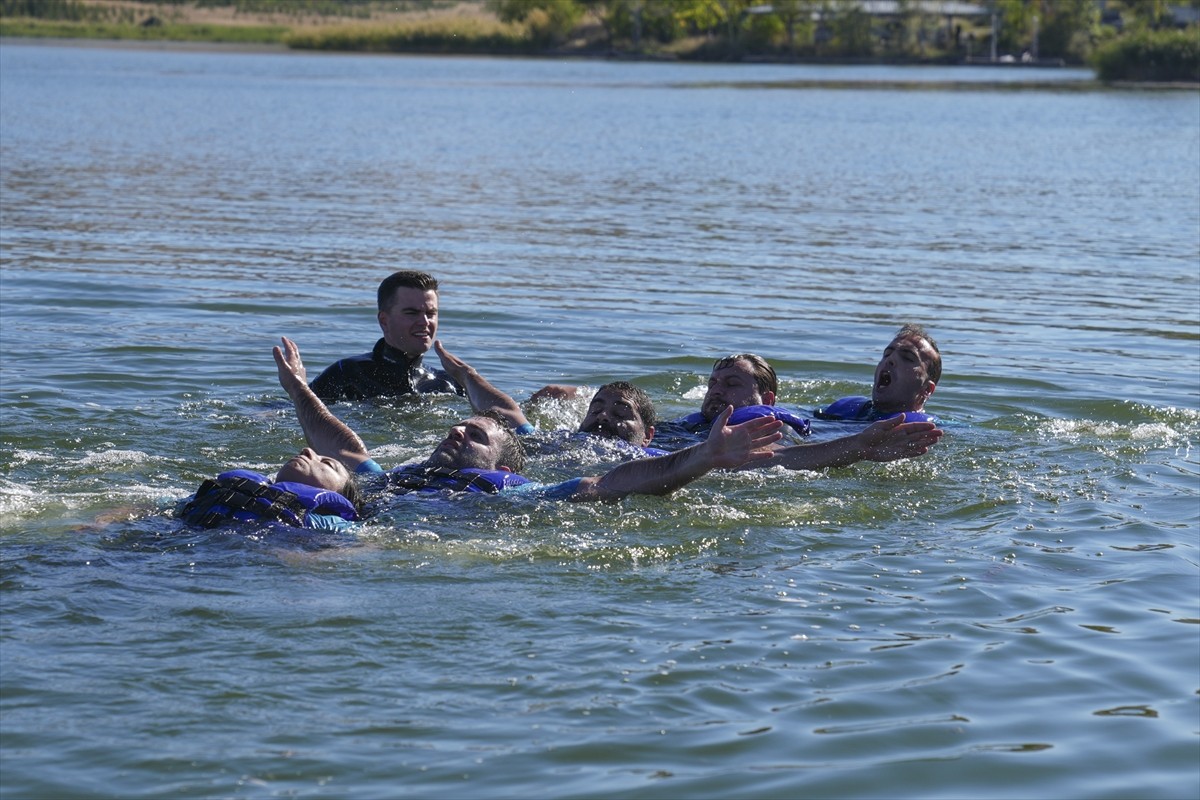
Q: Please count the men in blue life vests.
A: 5